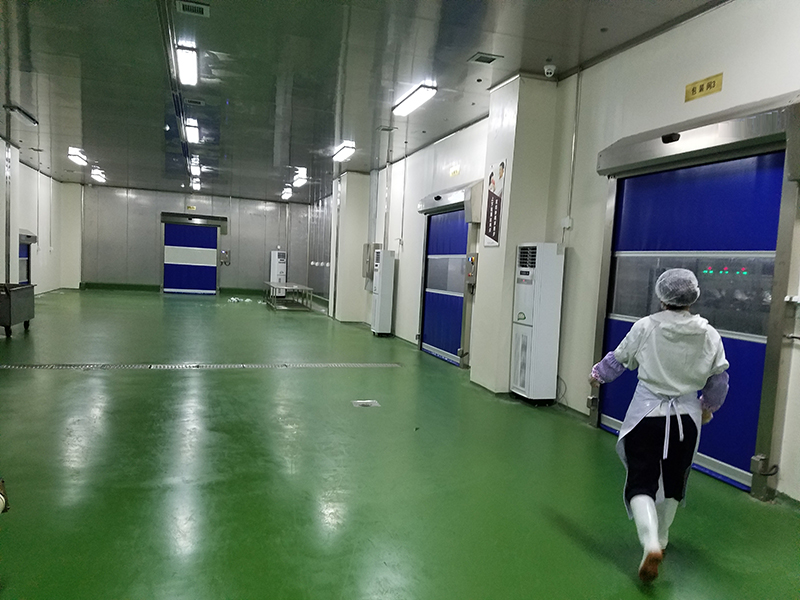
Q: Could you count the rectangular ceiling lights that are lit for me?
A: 10